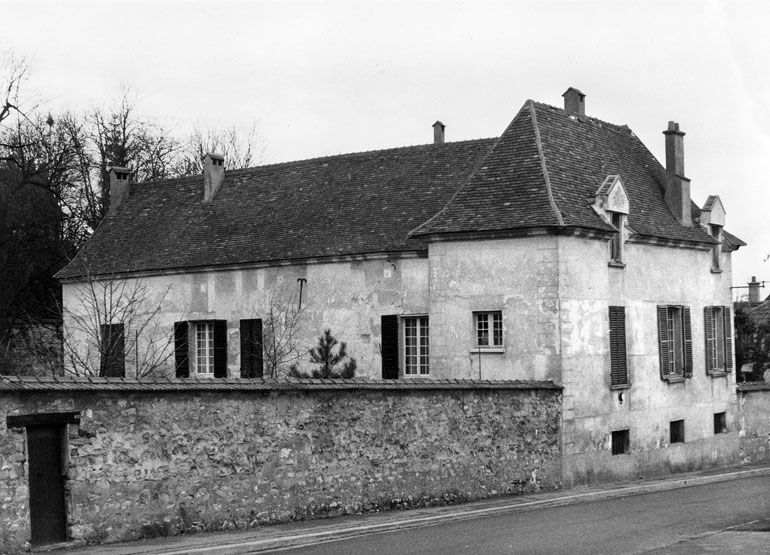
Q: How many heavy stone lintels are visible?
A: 1